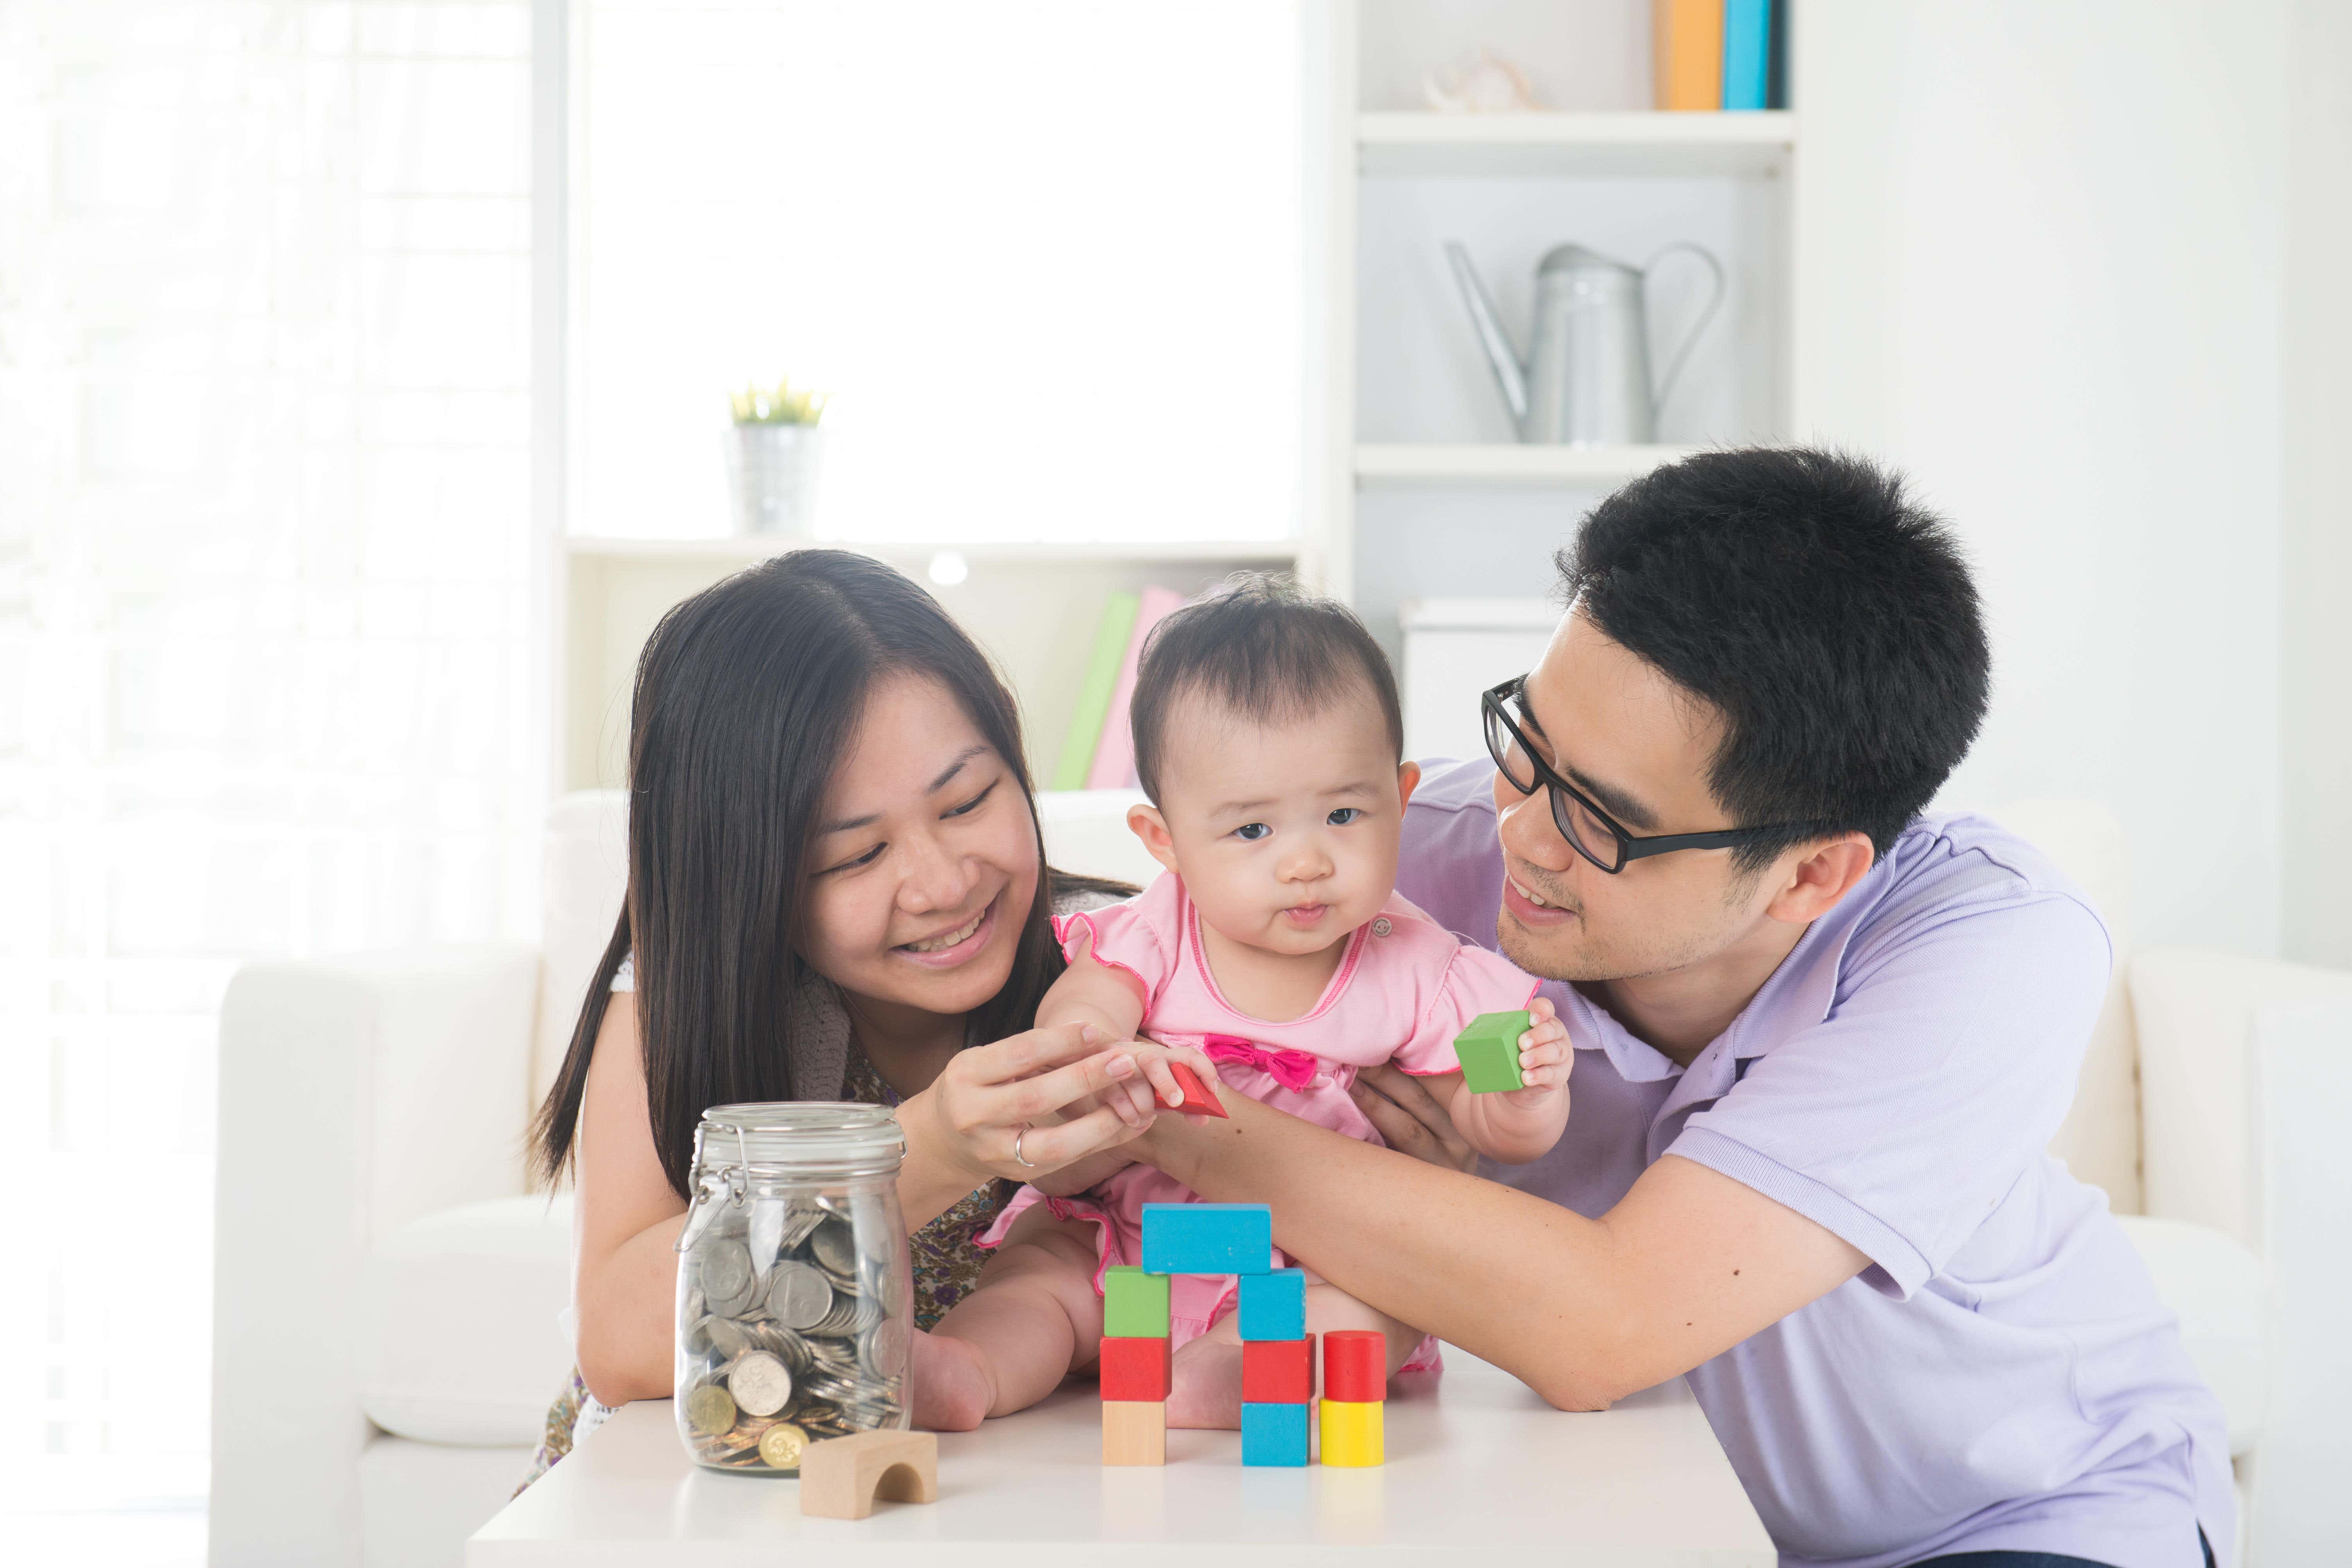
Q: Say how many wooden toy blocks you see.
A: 12